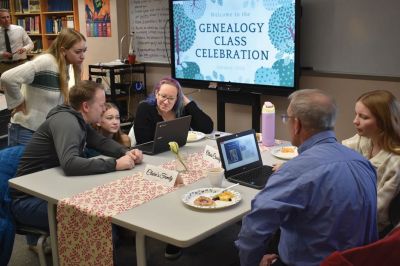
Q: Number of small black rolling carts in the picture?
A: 1